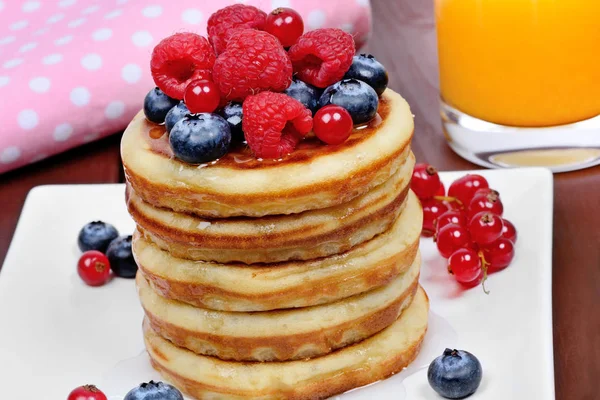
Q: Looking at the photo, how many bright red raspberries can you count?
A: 5